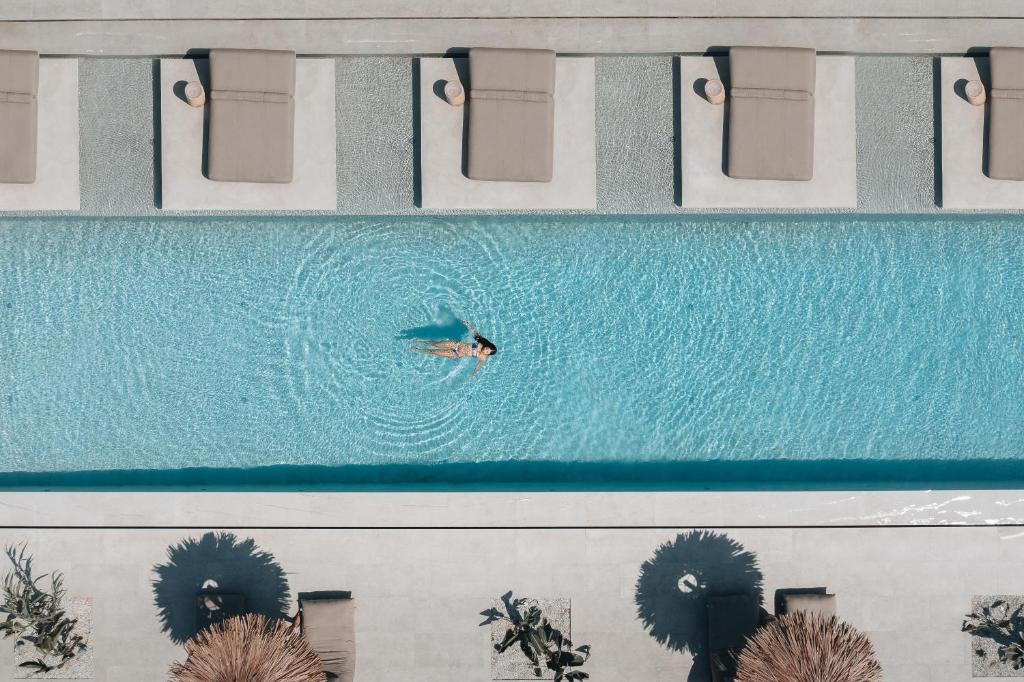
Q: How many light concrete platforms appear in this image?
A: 5